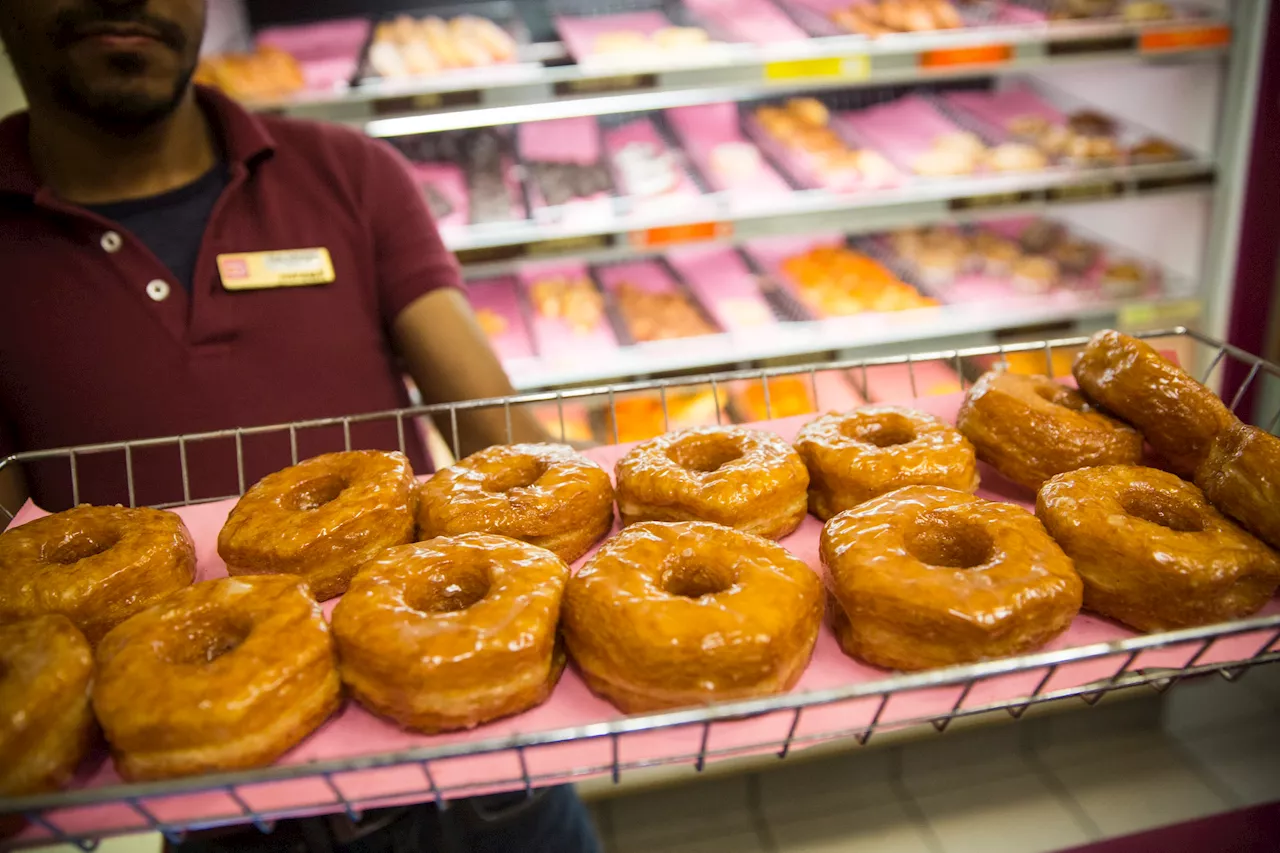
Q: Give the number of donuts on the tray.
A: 14